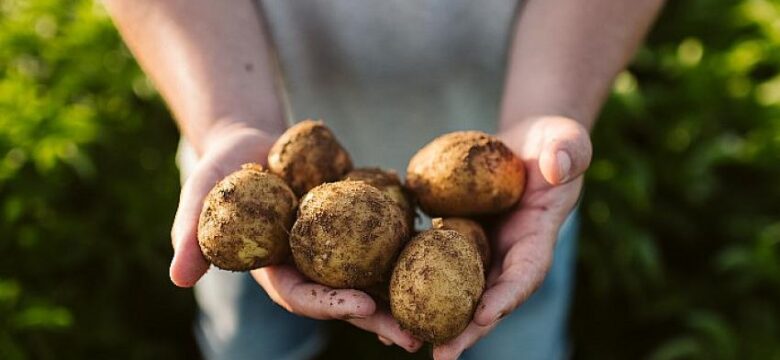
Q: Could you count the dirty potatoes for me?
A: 7